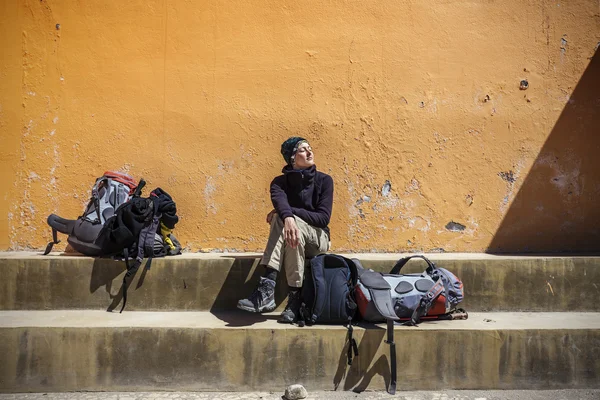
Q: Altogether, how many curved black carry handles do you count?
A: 1